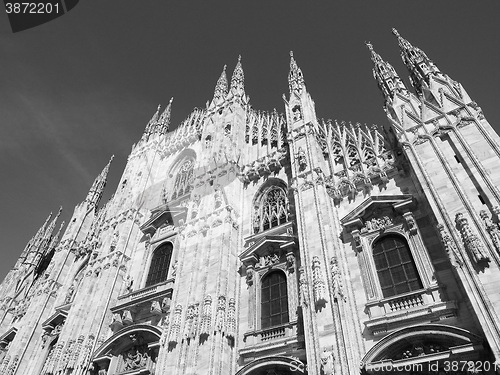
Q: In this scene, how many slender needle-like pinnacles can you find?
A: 11